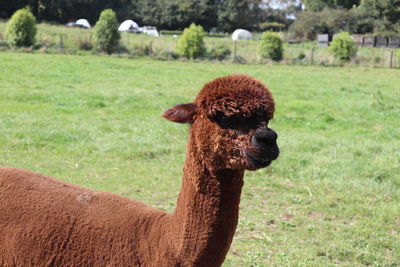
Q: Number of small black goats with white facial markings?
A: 0